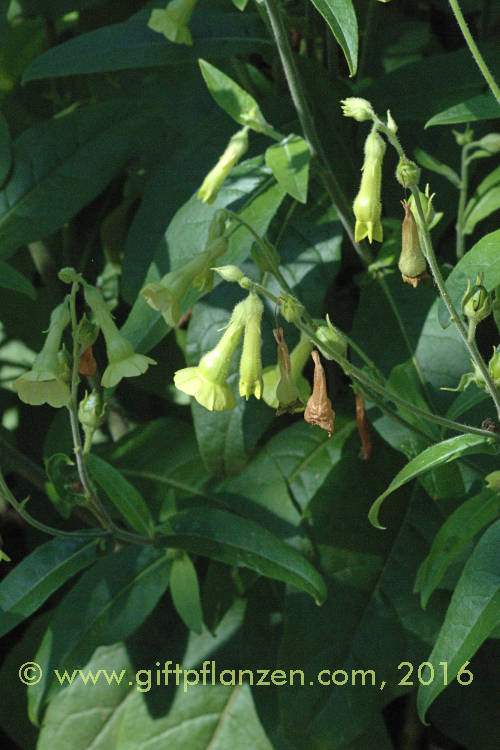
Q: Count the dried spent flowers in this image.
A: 5